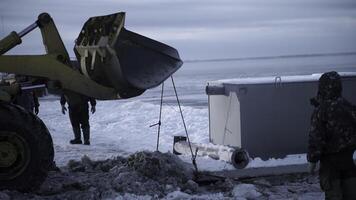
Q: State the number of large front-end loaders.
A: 1